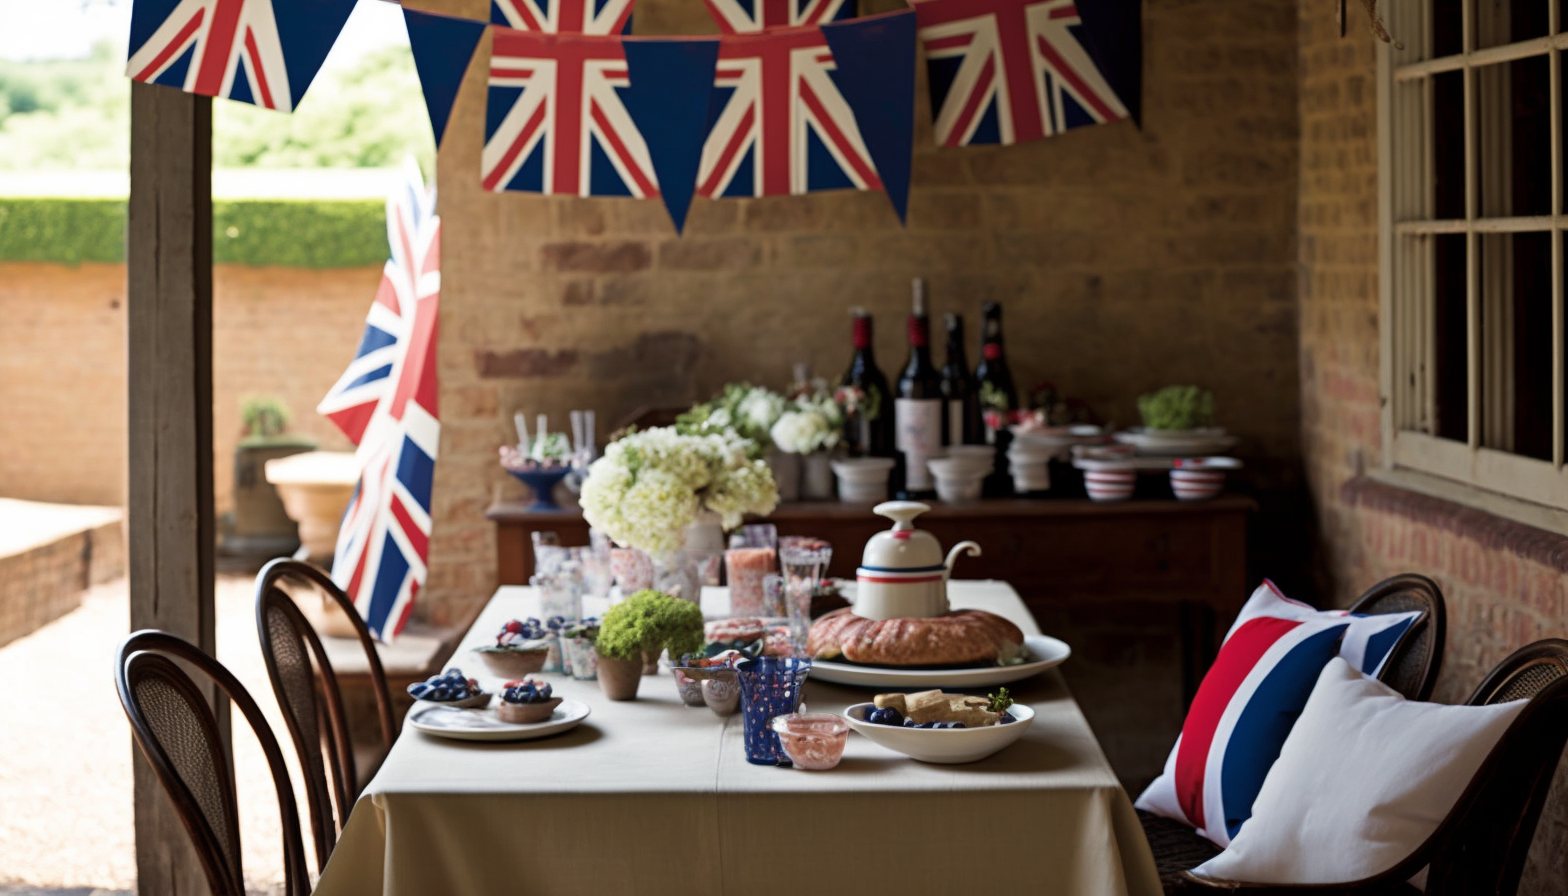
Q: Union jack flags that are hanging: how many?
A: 7